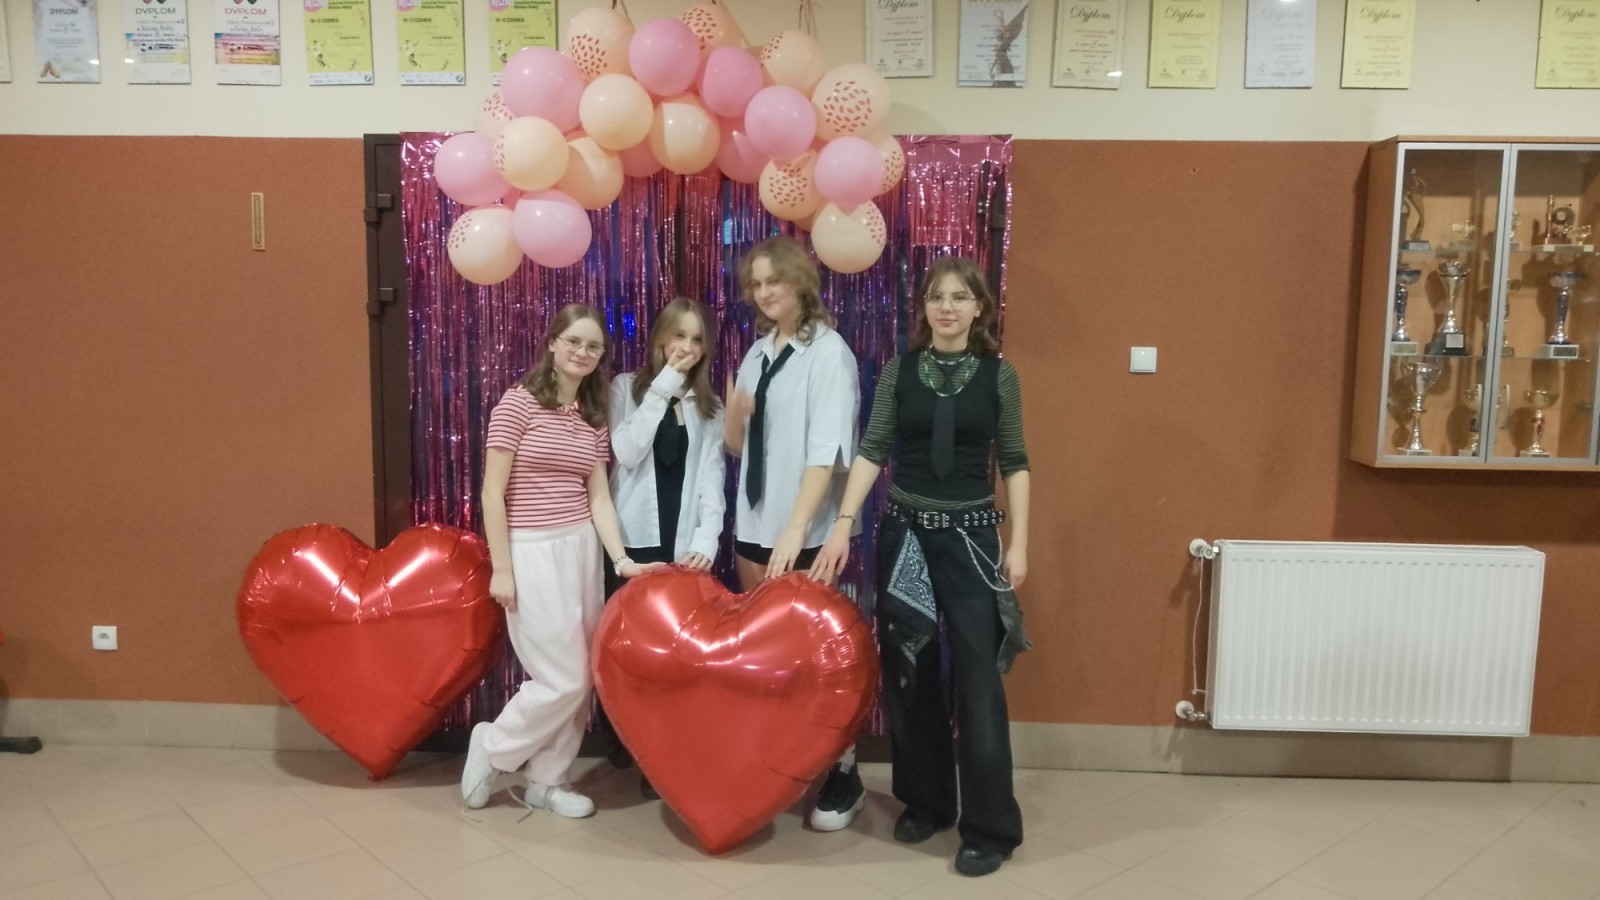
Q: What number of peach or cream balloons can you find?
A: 13